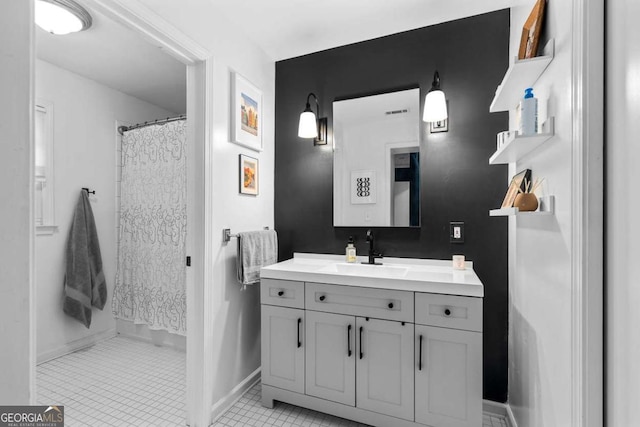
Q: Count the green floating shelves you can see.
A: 0